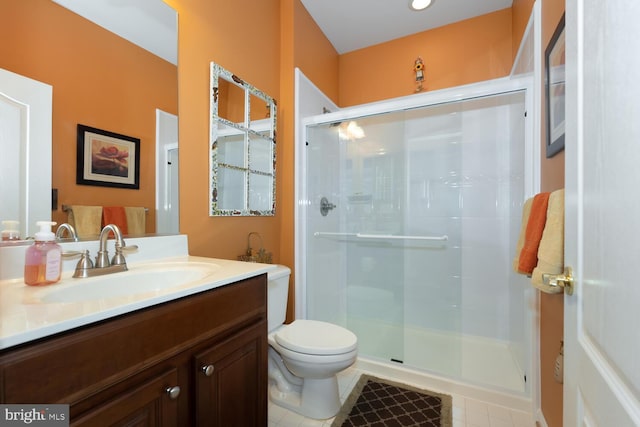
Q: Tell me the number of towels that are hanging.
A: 3